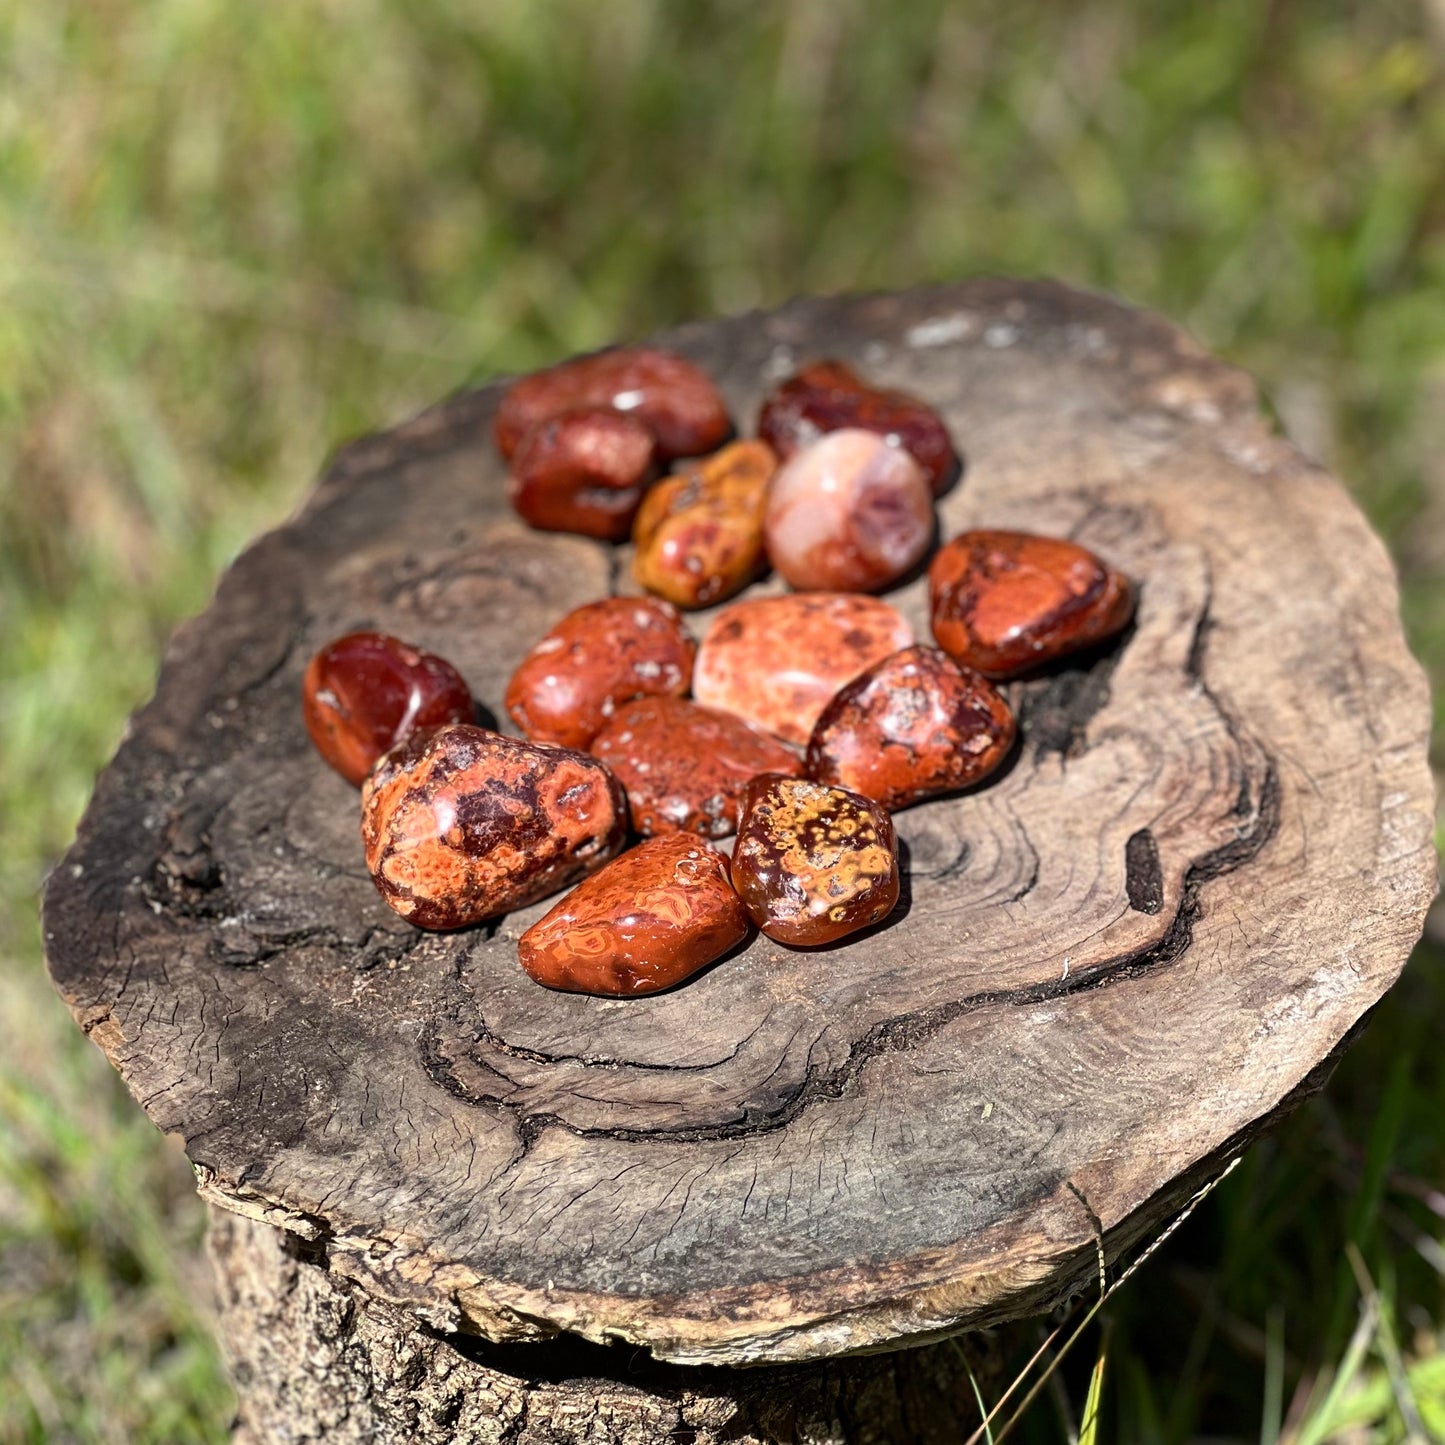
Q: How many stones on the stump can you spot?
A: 14